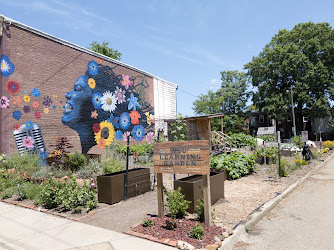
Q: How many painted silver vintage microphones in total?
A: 1